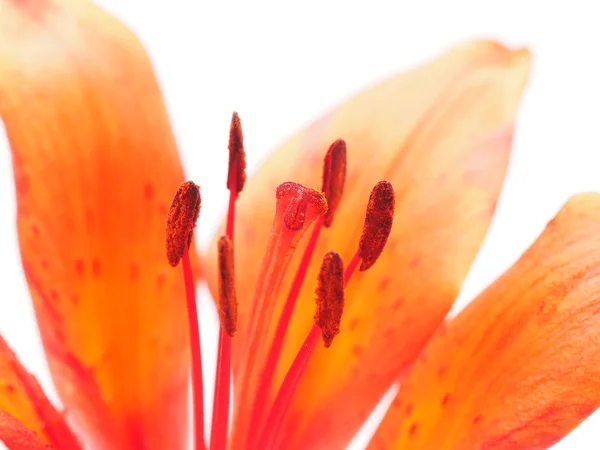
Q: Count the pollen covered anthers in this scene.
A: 6